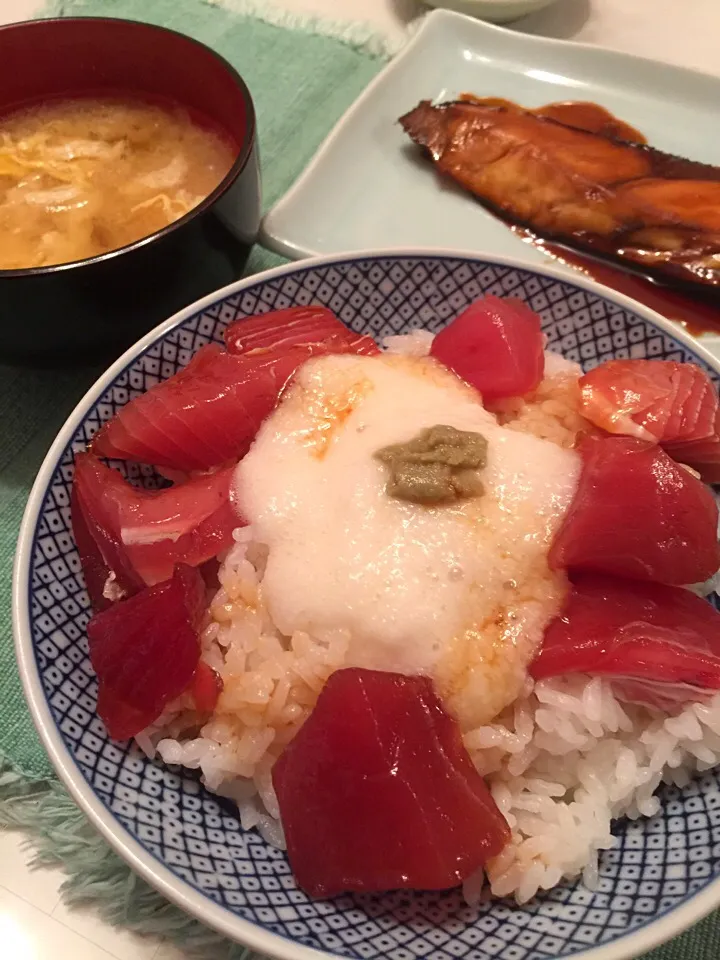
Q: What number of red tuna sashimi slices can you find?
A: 9